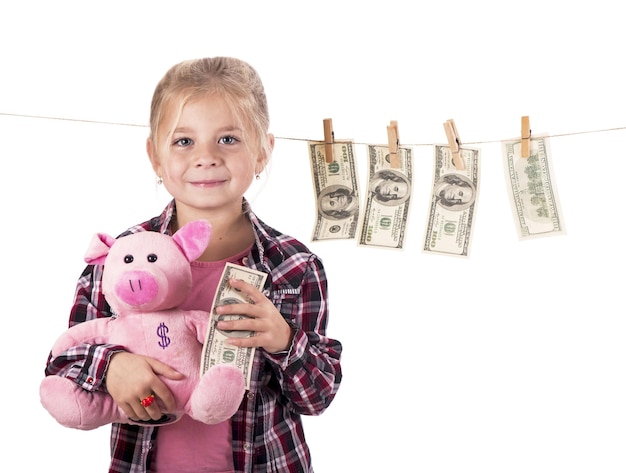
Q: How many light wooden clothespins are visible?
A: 4